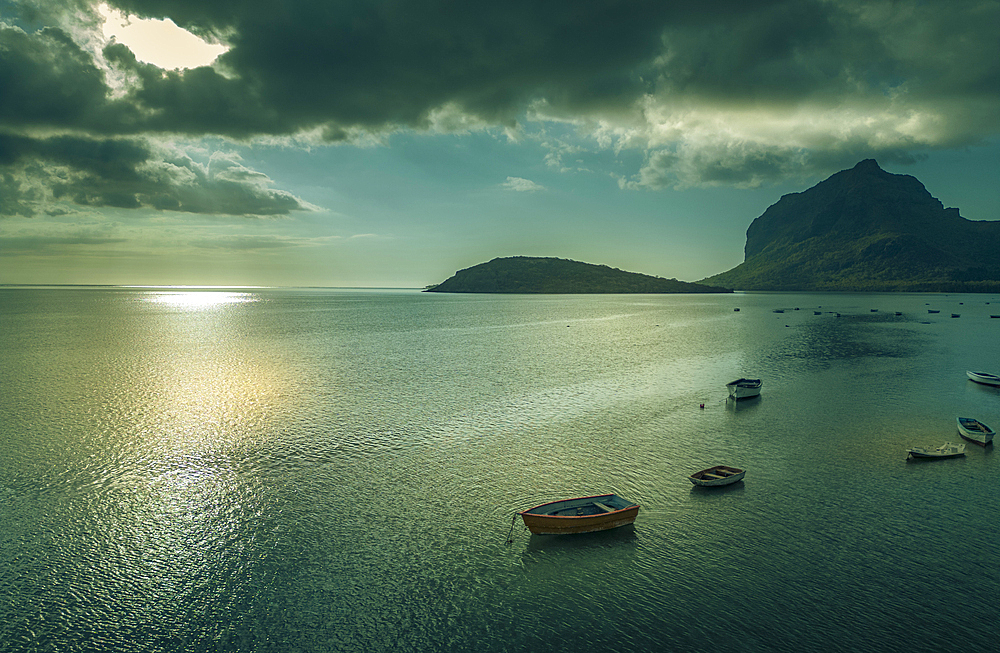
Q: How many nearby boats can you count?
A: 6